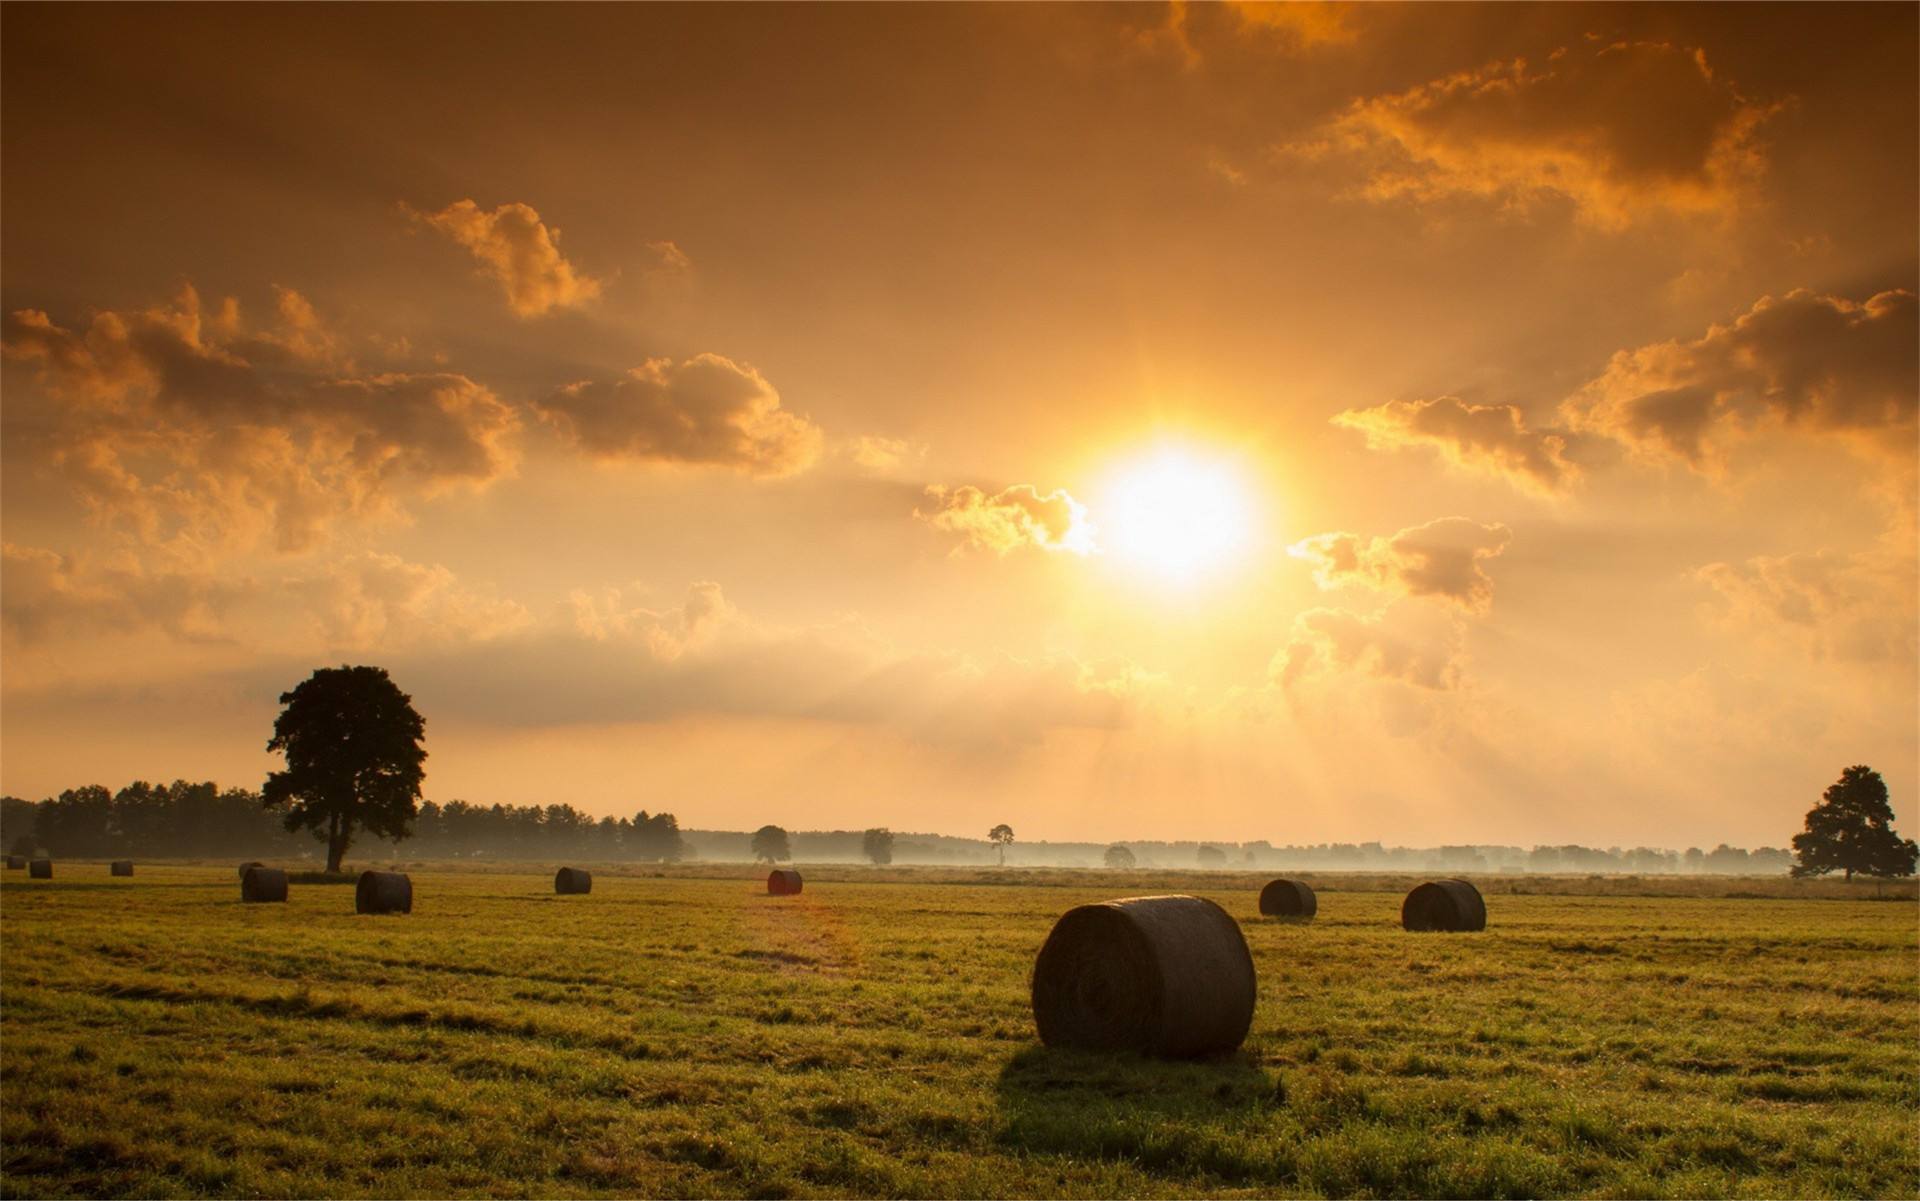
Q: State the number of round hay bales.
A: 11